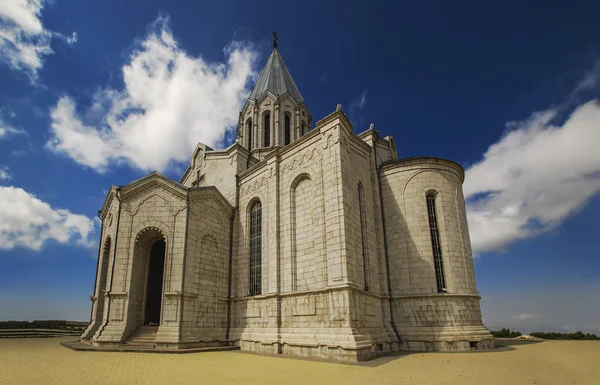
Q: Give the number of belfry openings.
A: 4